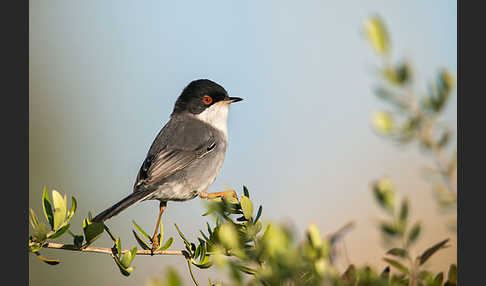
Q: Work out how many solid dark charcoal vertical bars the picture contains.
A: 2